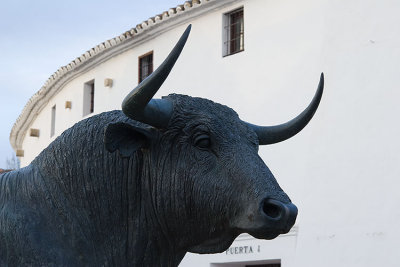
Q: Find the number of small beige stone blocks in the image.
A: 4